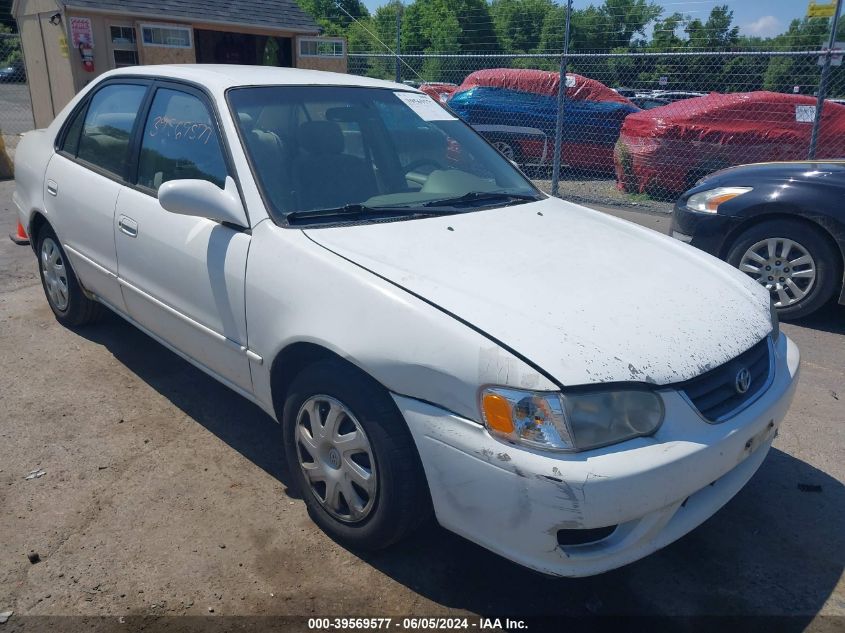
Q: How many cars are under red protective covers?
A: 2